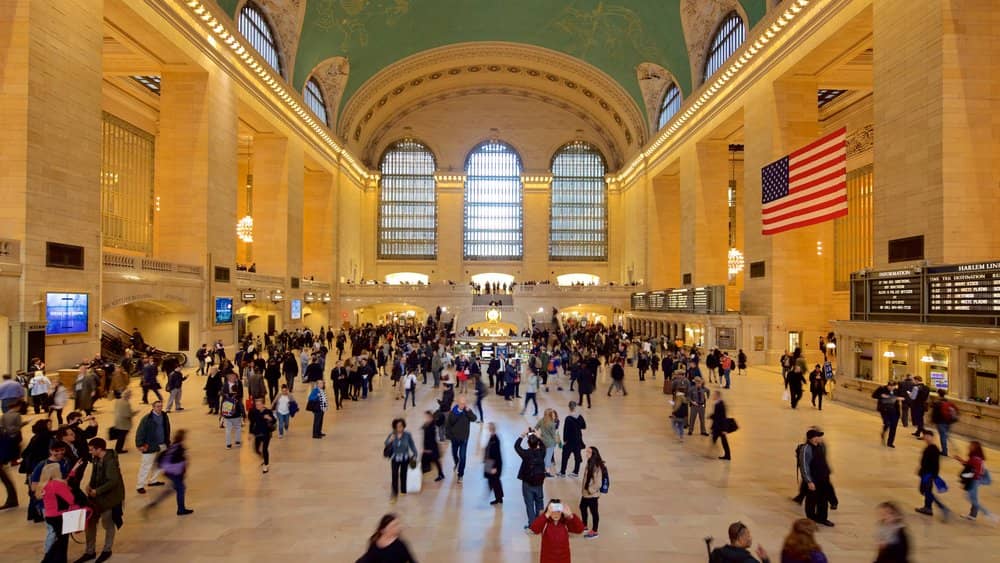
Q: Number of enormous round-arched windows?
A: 3